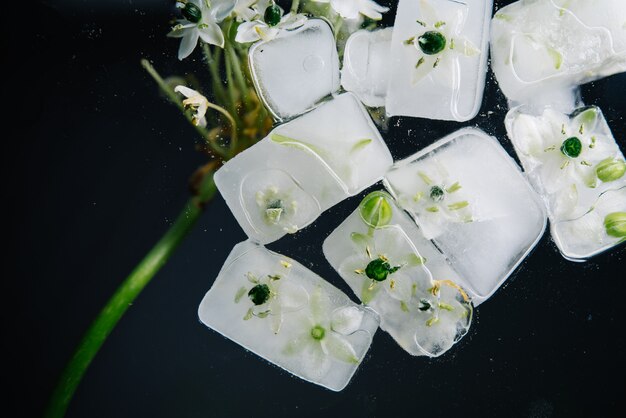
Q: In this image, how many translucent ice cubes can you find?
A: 9